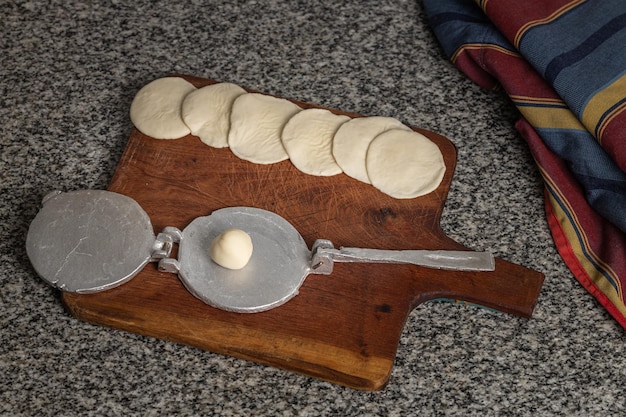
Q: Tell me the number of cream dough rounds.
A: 6